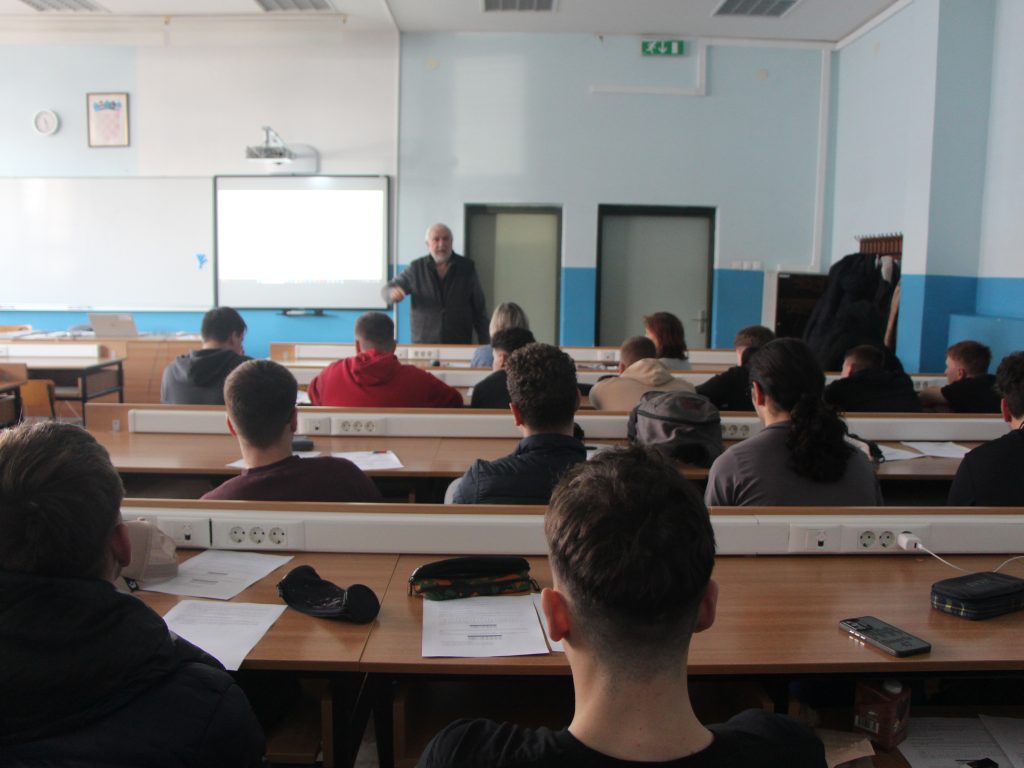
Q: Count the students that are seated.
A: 15